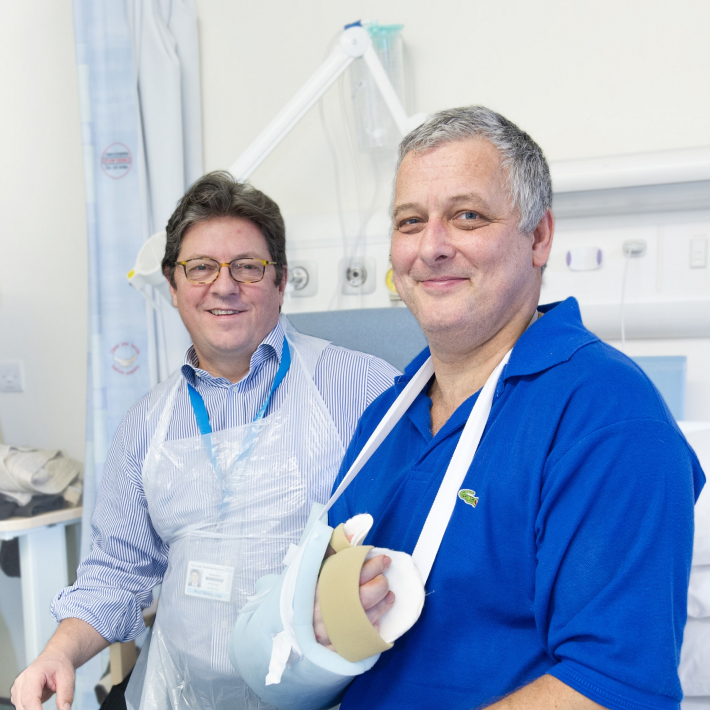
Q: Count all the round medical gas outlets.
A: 2